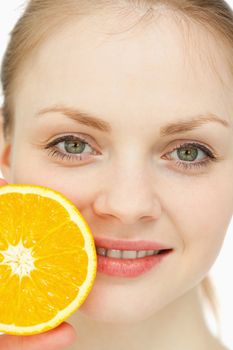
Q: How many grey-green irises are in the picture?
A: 2